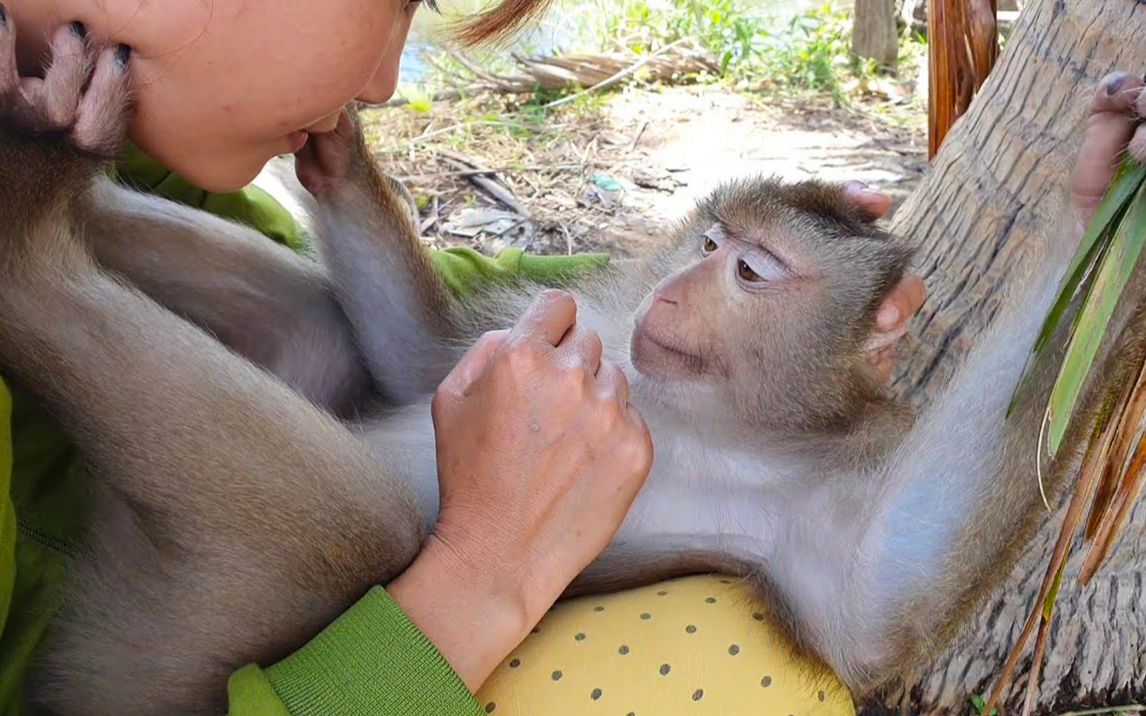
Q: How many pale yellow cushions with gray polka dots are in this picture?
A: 1